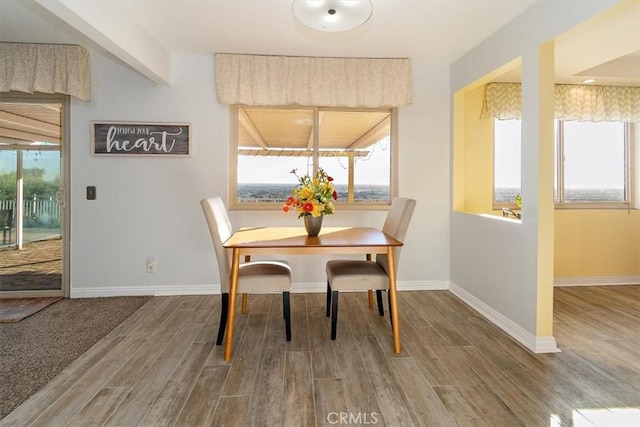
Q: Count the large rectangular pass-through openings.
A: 1